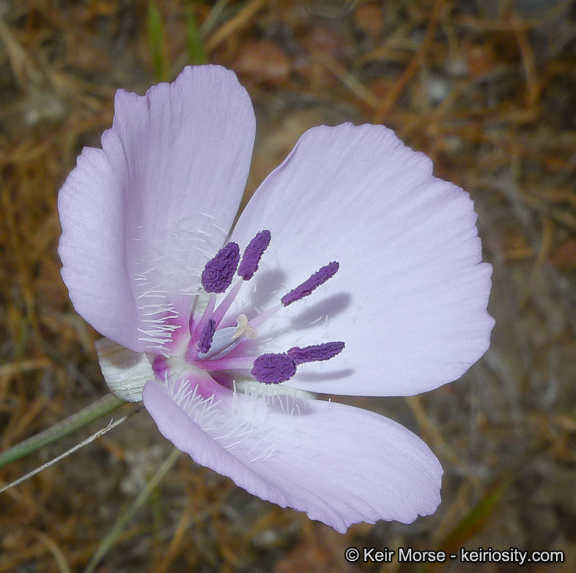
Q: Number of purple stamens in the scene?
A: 6